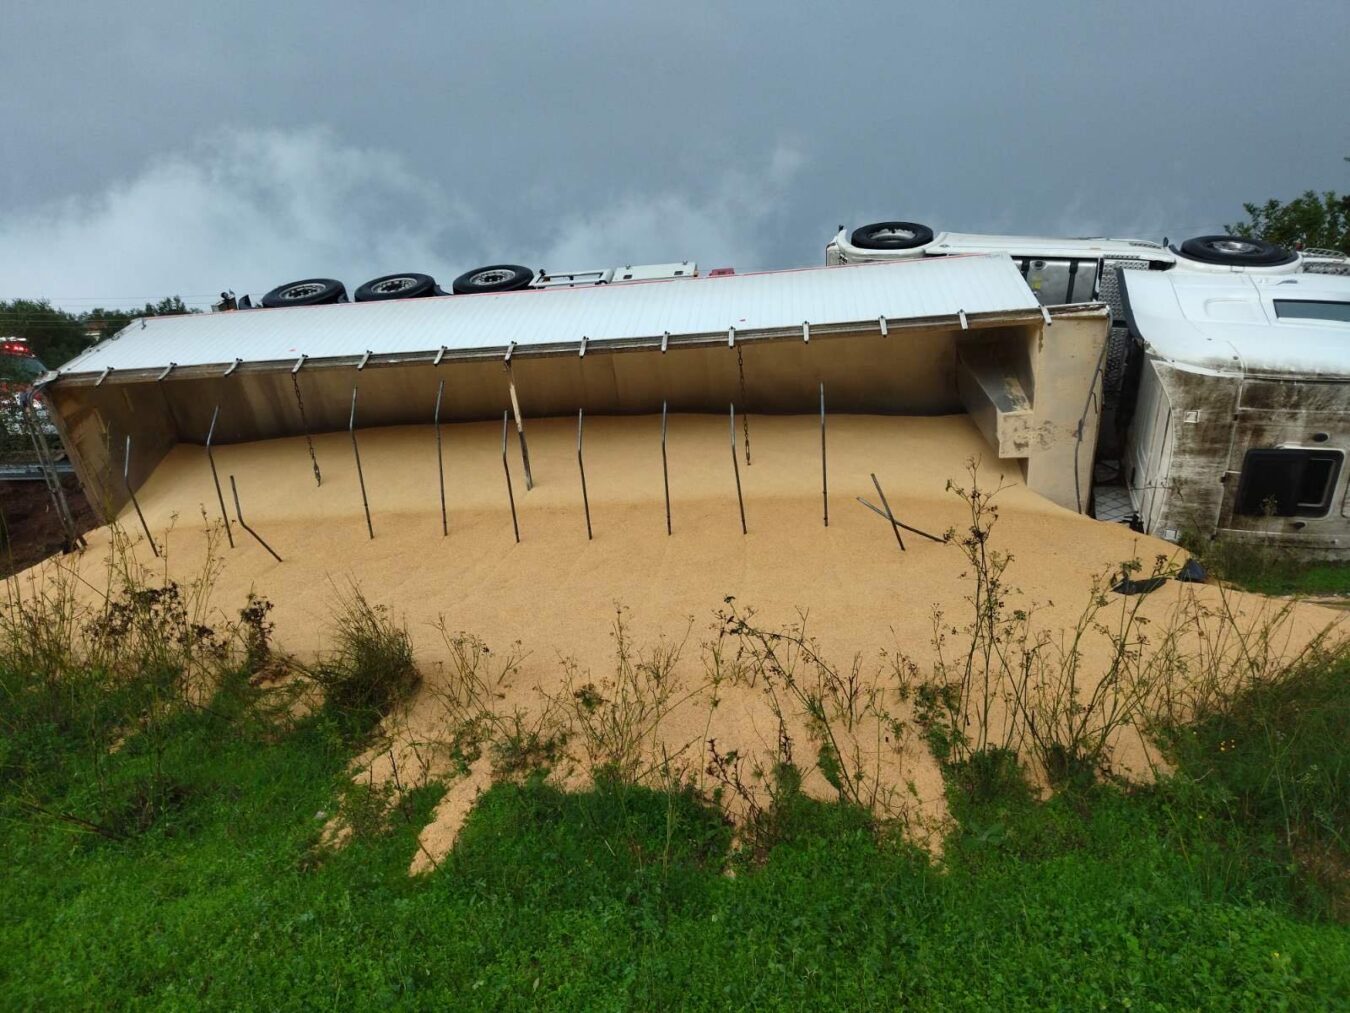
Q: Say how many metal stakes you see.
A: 12